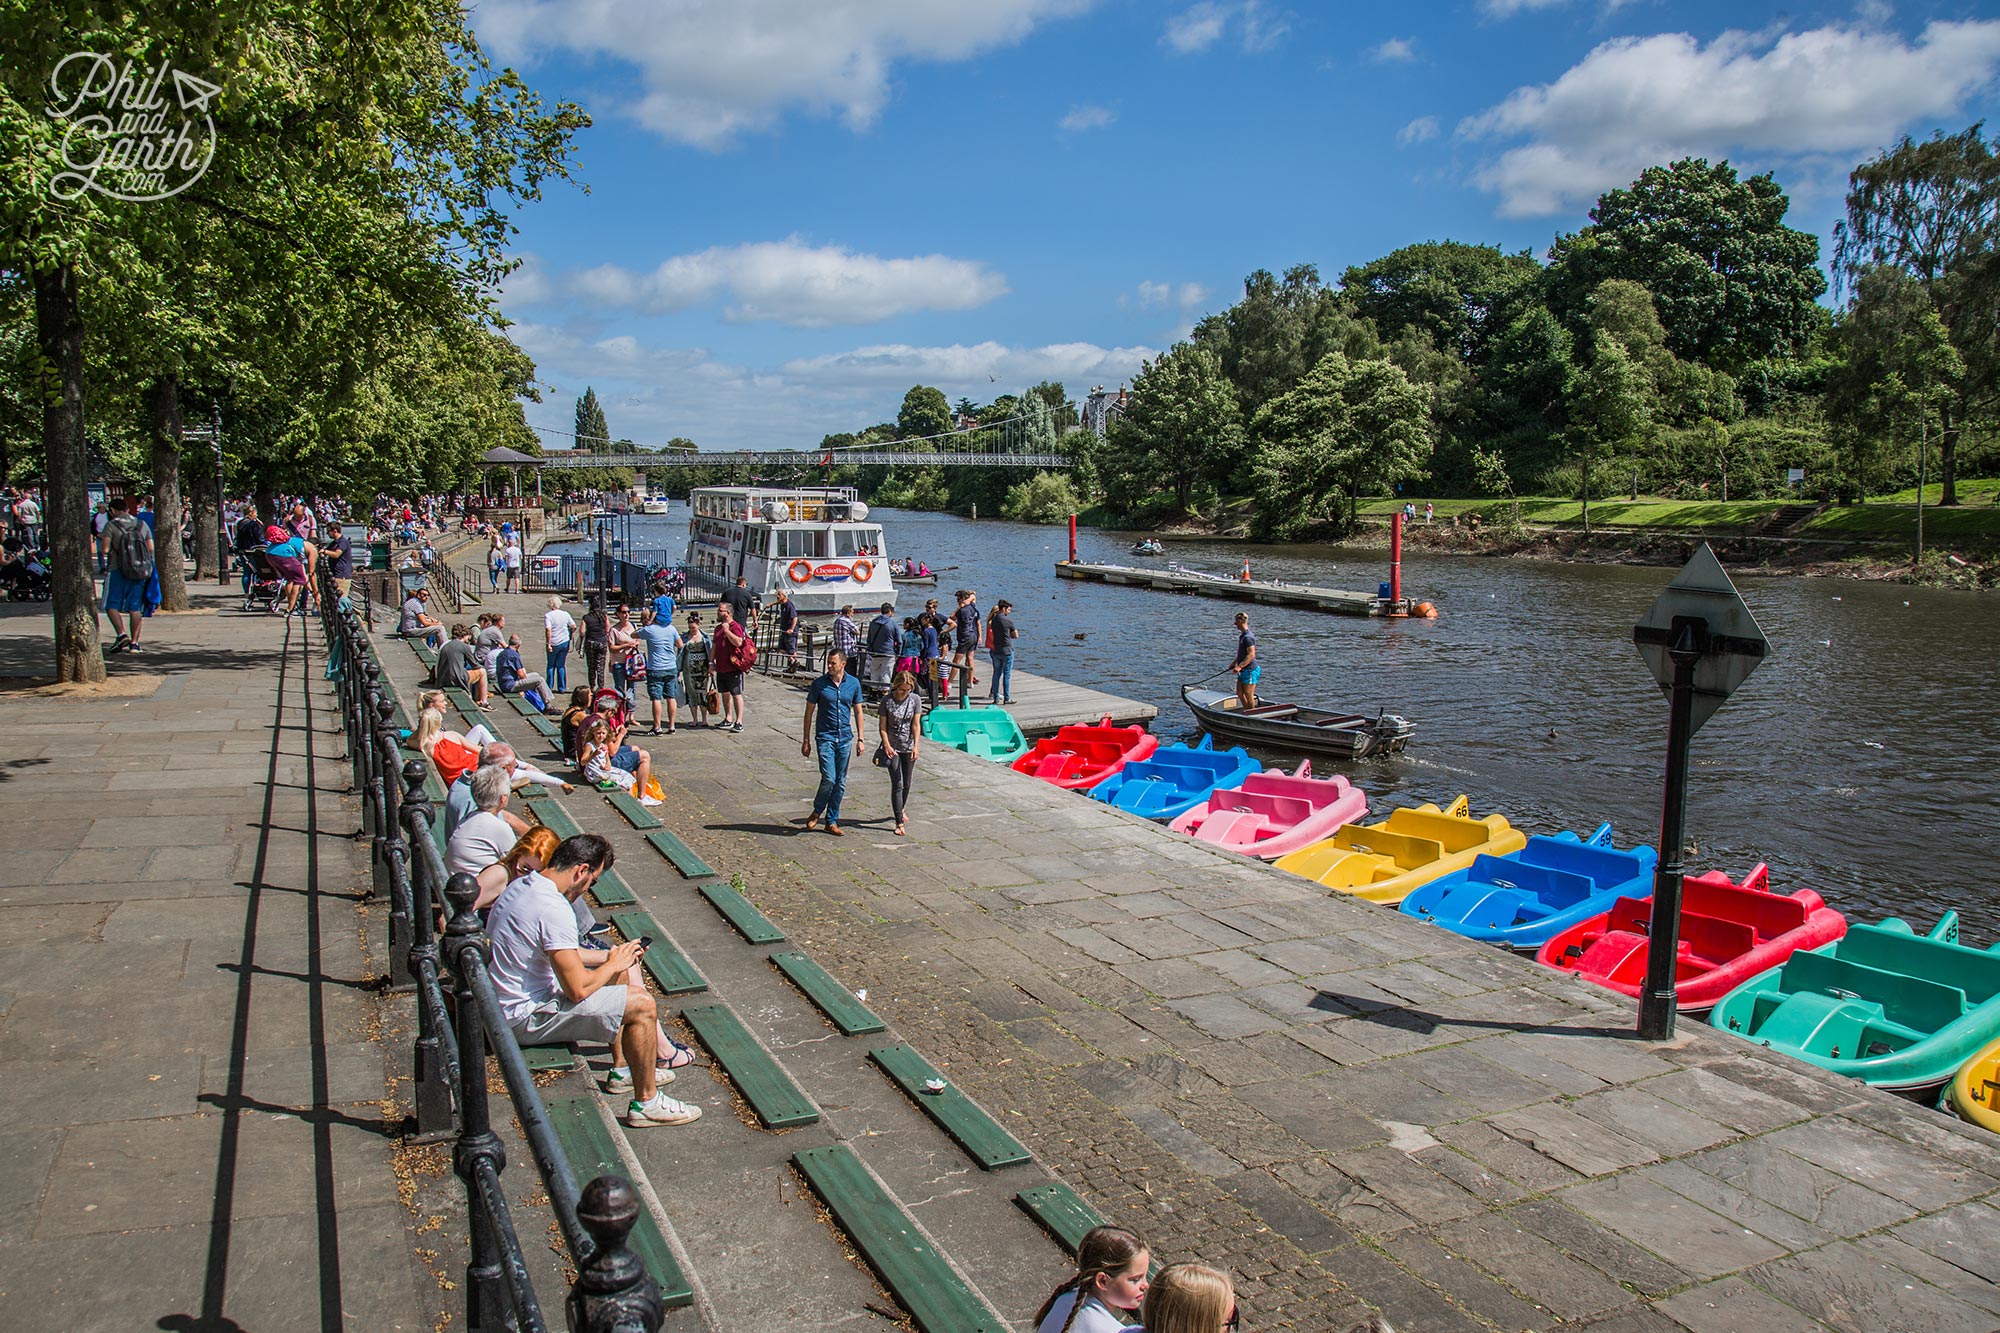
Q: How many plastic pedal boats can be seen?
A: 9